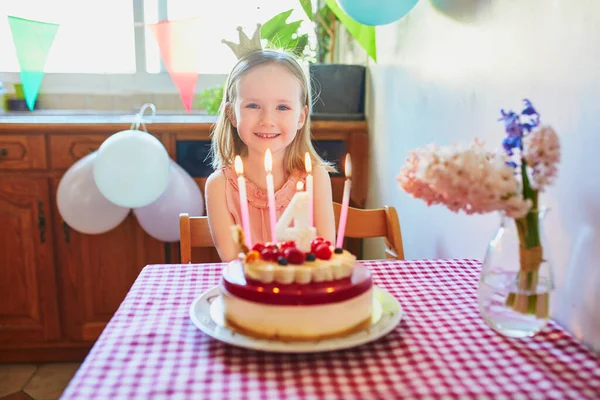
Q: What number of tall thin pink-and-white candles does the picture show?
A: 4